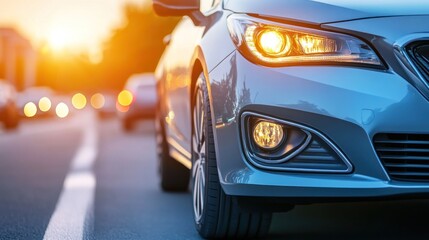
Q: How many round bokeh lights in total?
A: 6